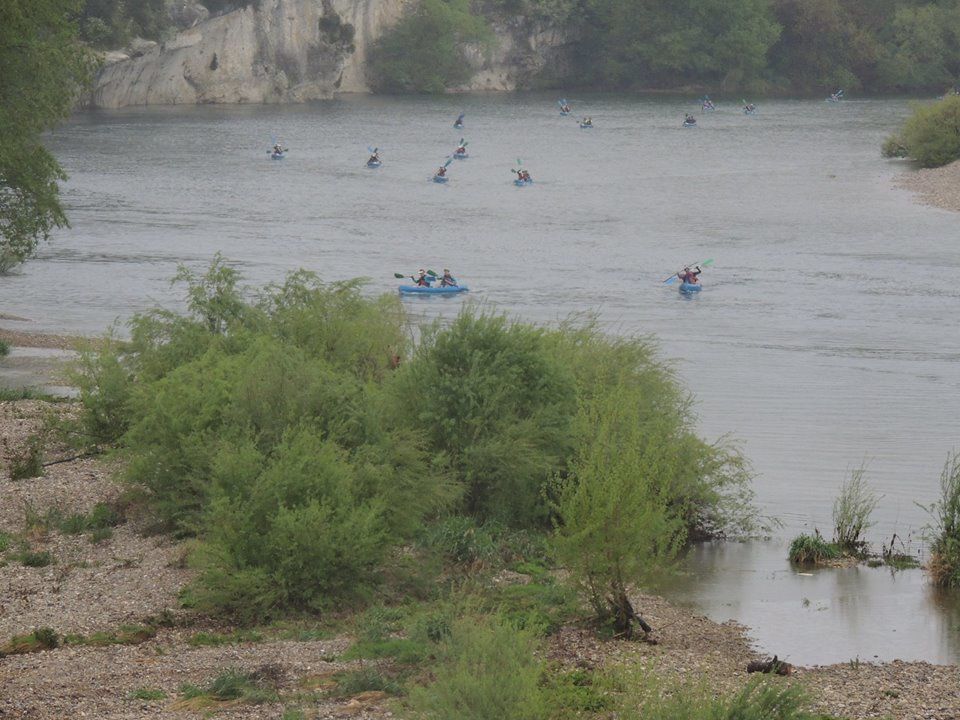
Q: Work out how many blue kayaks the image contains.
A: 14